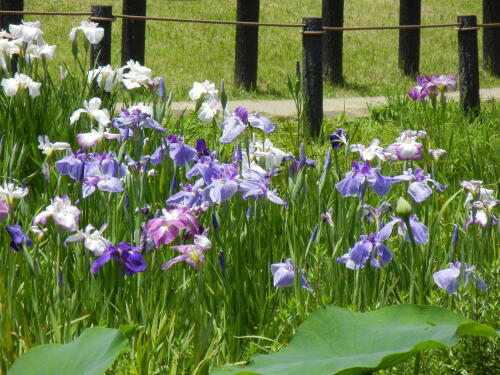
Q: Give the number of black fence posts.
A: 9